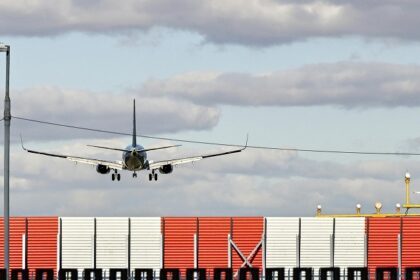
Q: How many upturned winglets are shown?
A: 2